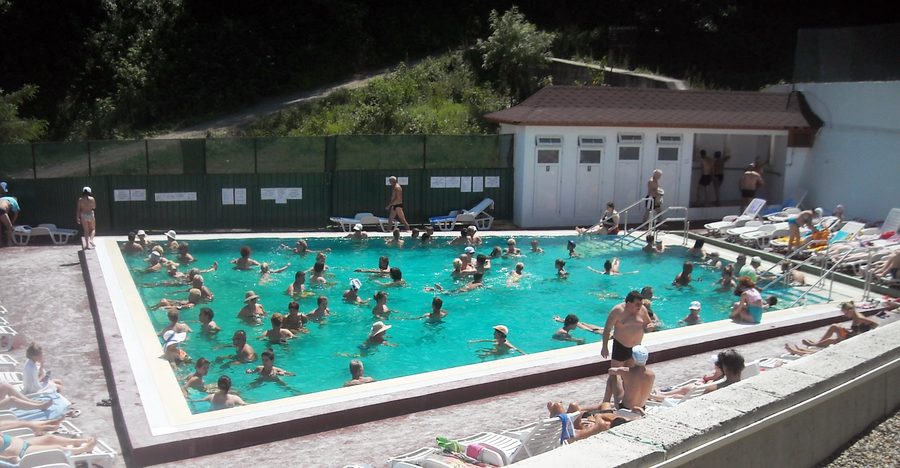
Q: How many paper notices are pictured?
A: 15